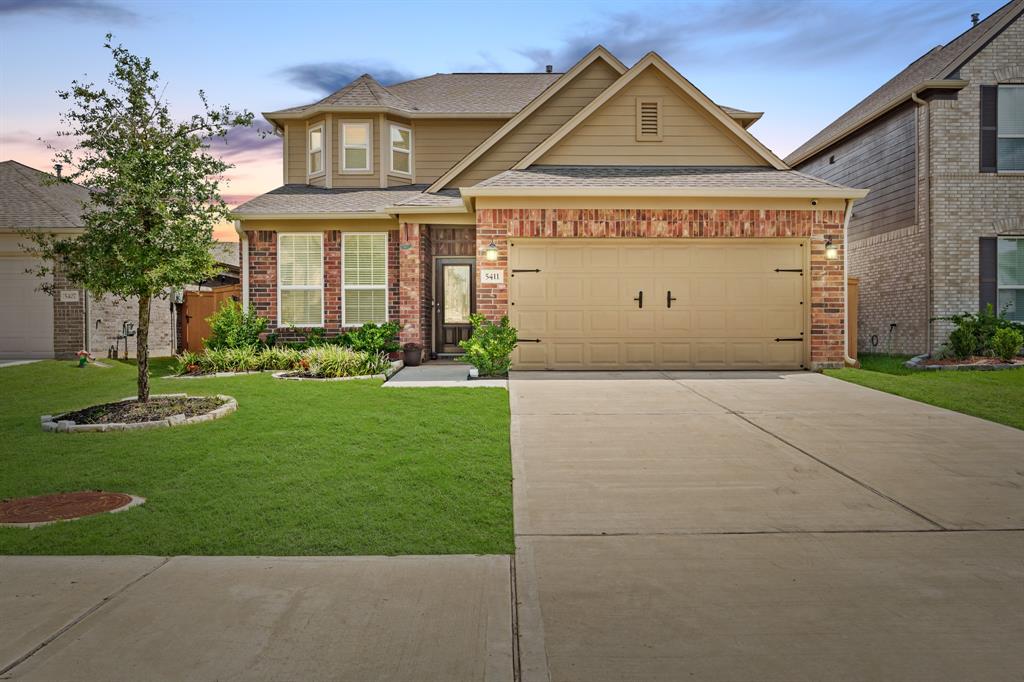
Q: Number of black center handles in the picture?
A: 2